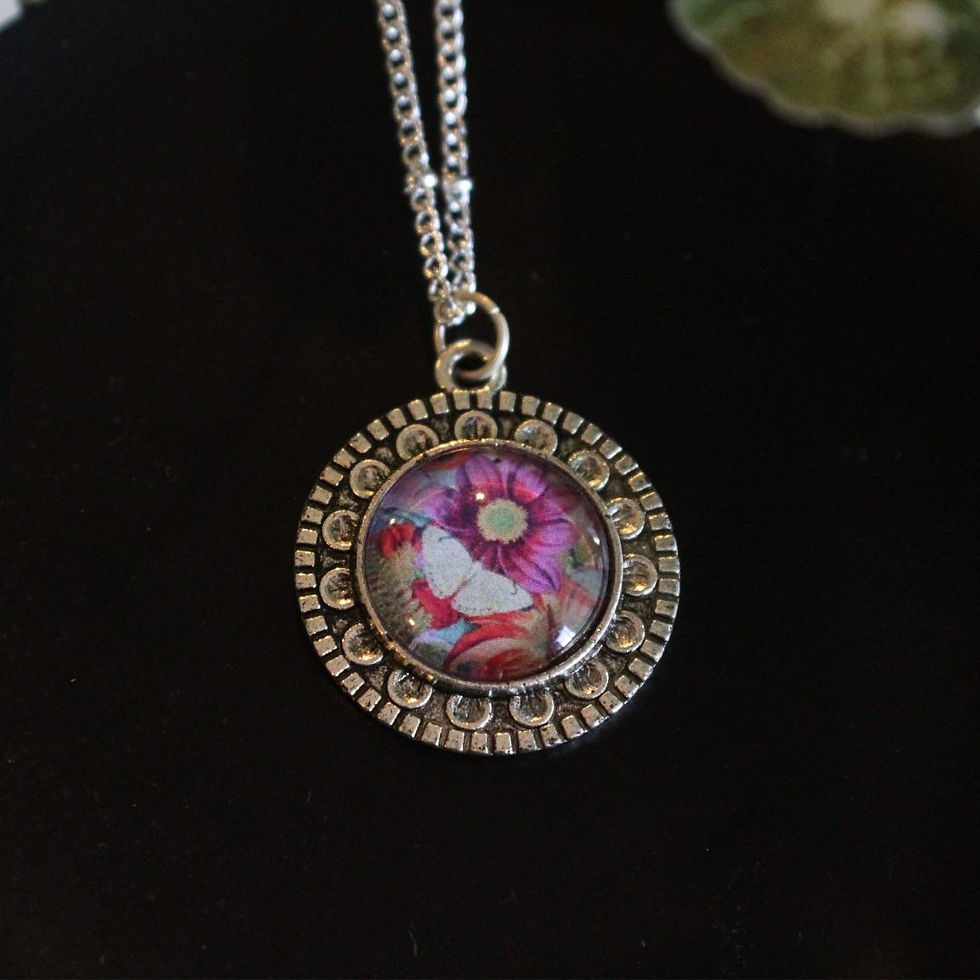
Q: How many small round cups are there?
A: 15